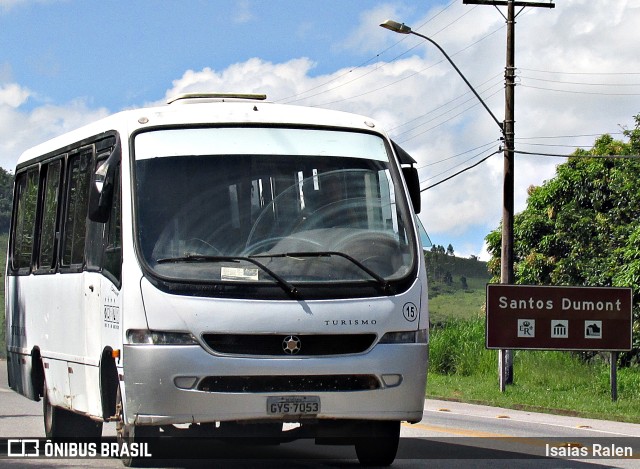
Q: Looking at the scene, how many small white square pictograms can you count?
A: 3